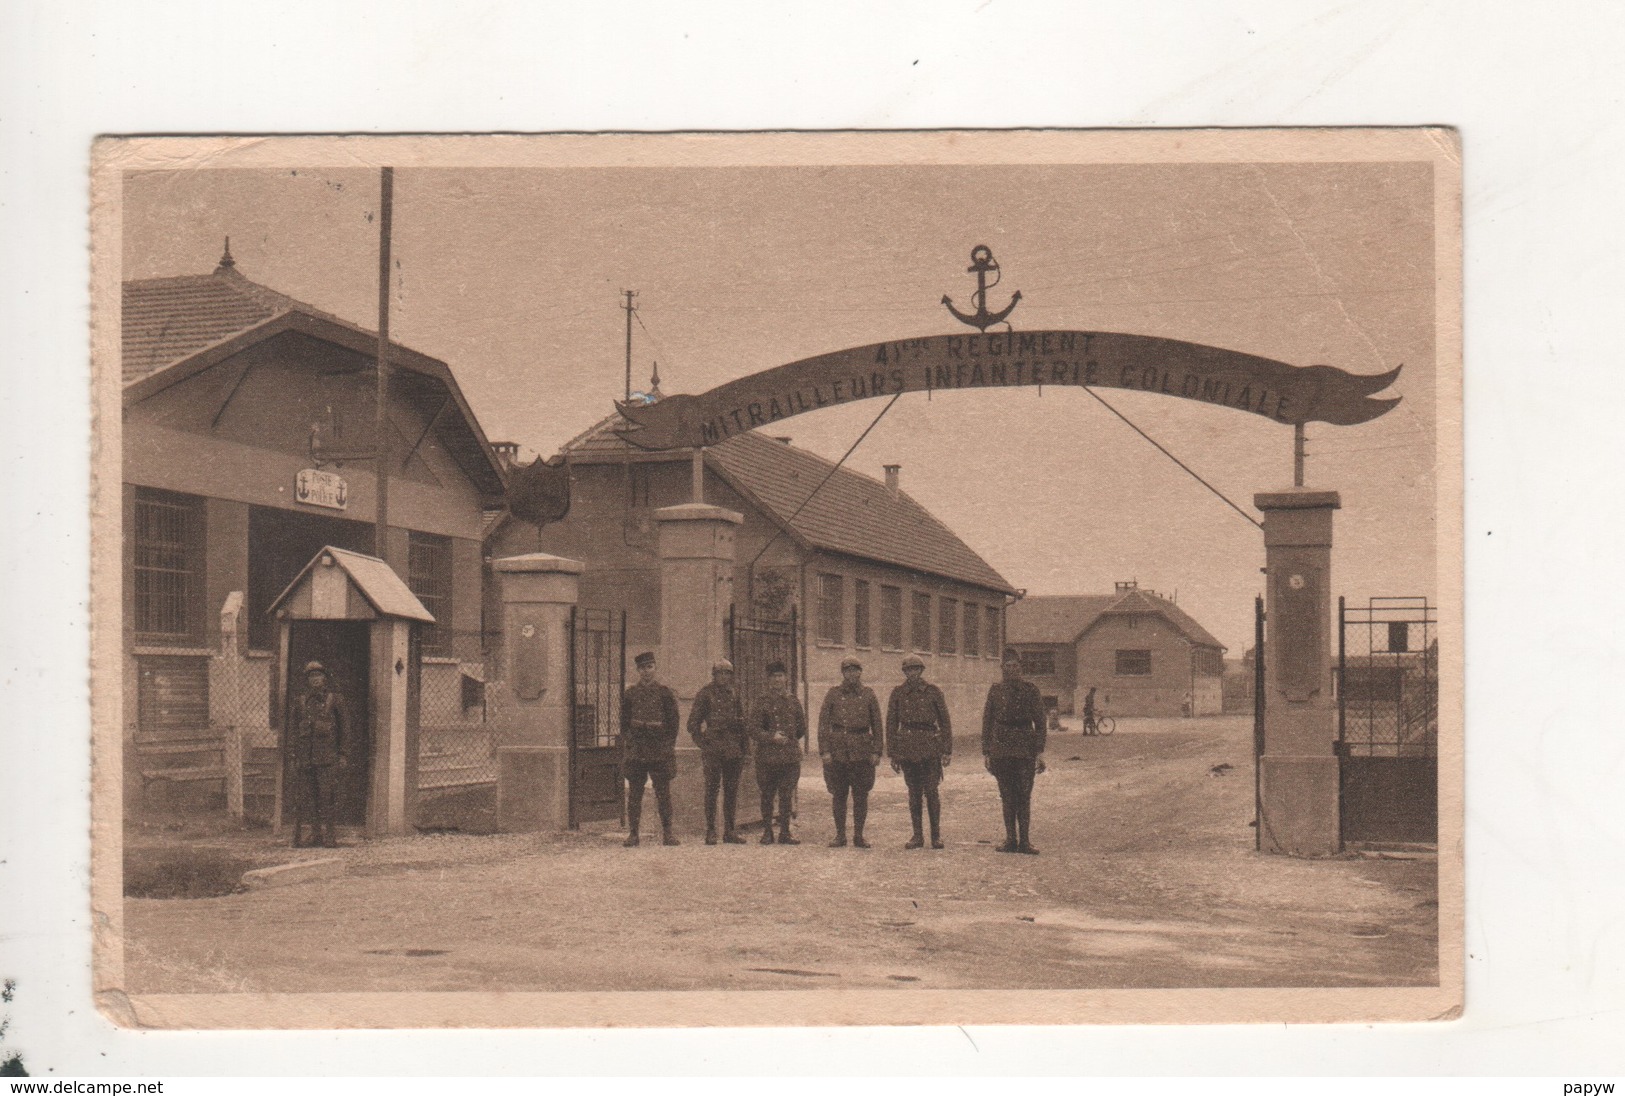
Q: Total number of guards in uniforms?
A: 7